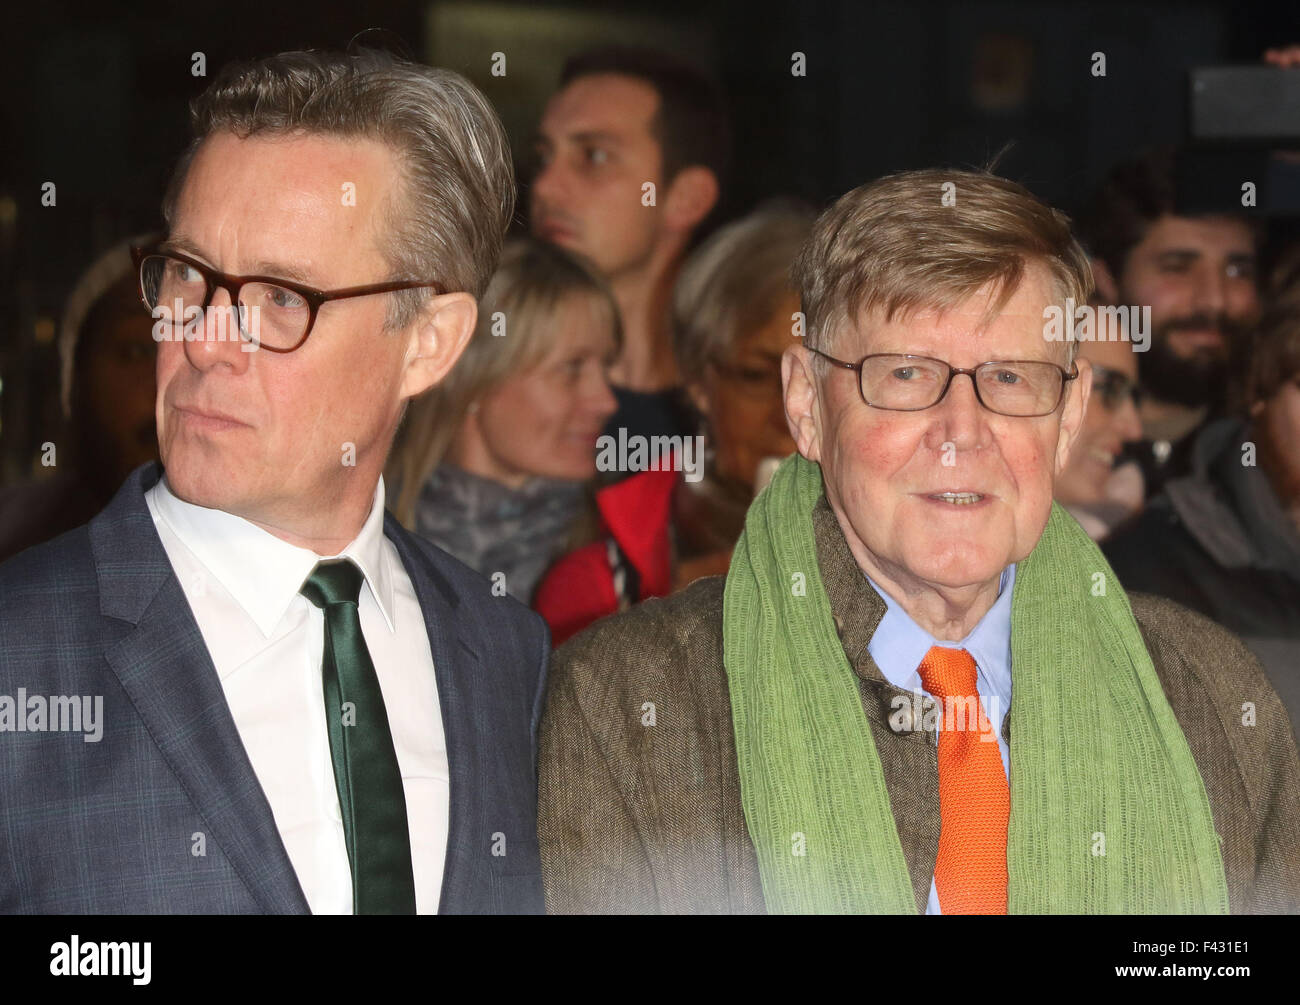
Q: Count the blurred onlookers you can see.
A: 7